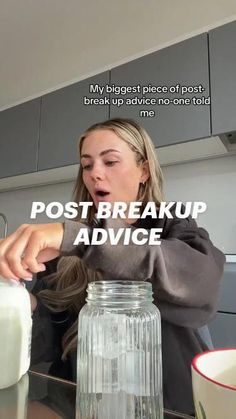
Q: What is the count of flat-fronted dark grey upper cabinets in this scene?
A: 4